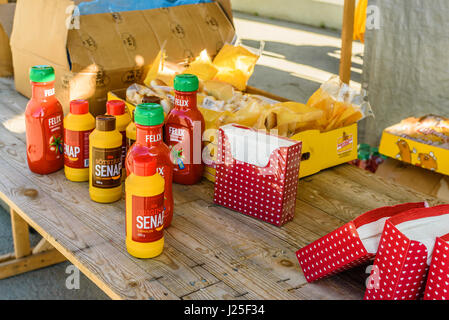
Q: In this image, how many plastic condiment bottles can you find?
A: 8